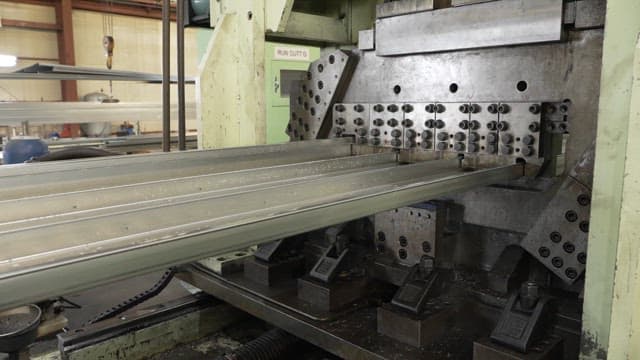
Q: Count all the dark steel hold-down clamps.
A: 4